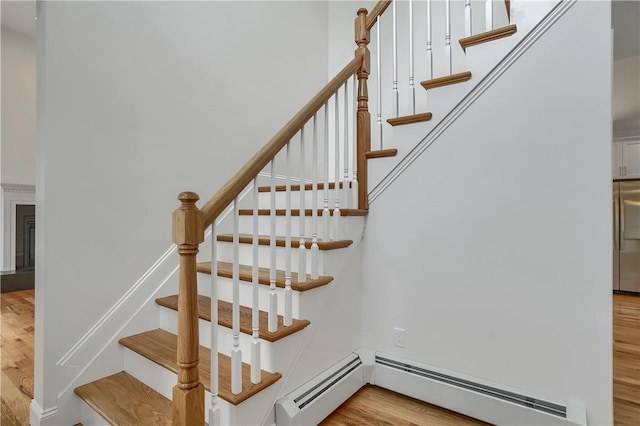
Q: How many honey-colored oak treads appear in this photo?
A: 11